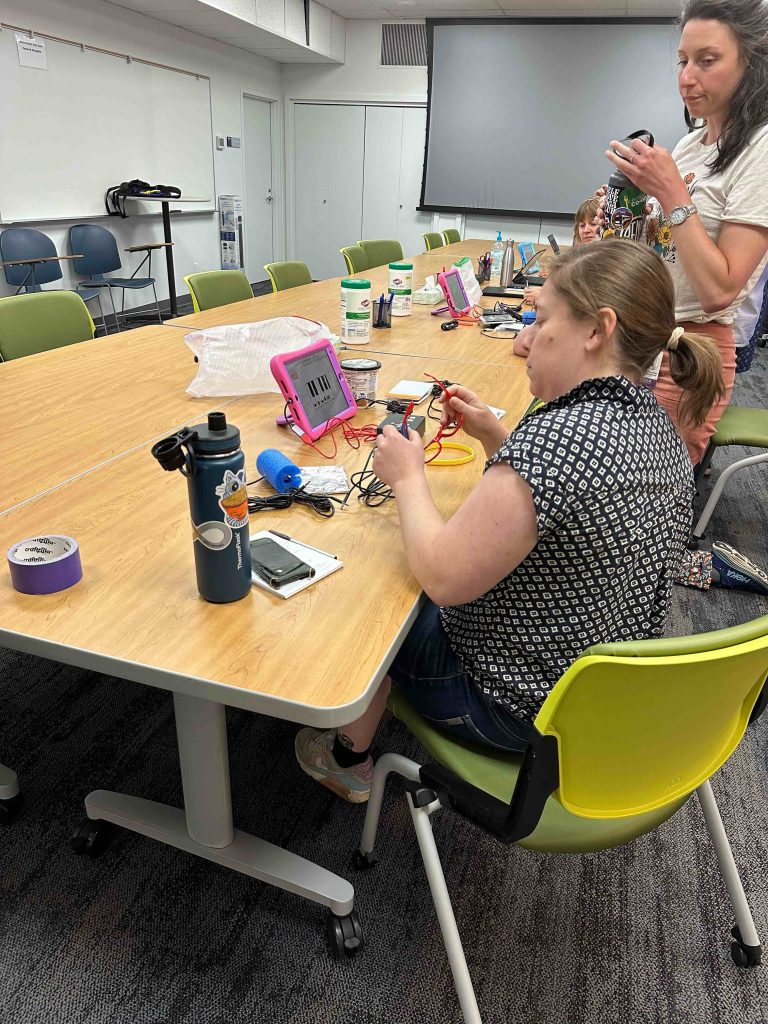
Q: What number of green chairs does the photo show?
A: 9